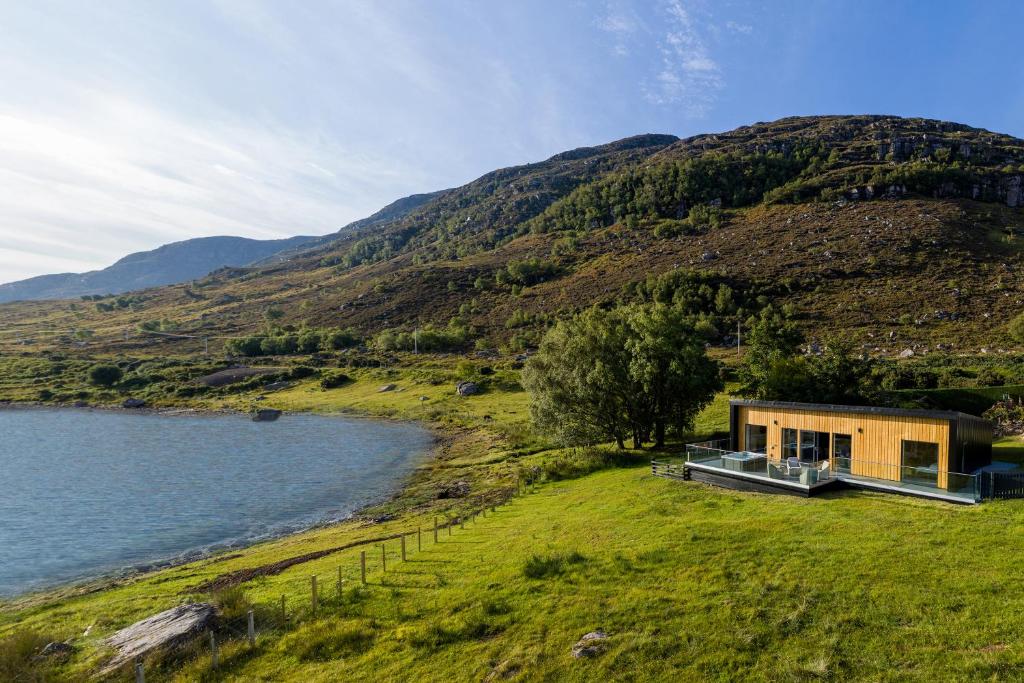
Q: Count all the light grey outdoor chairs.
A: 4